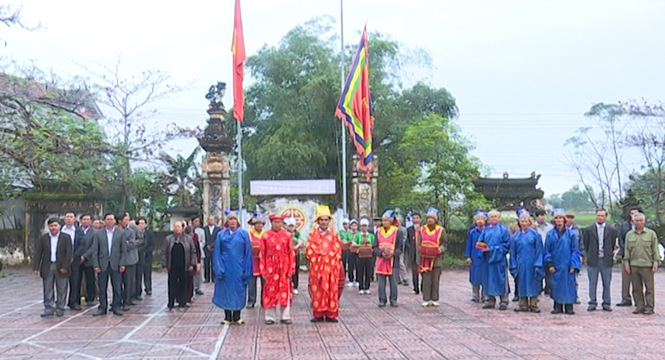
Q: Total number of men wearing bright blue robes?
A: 5